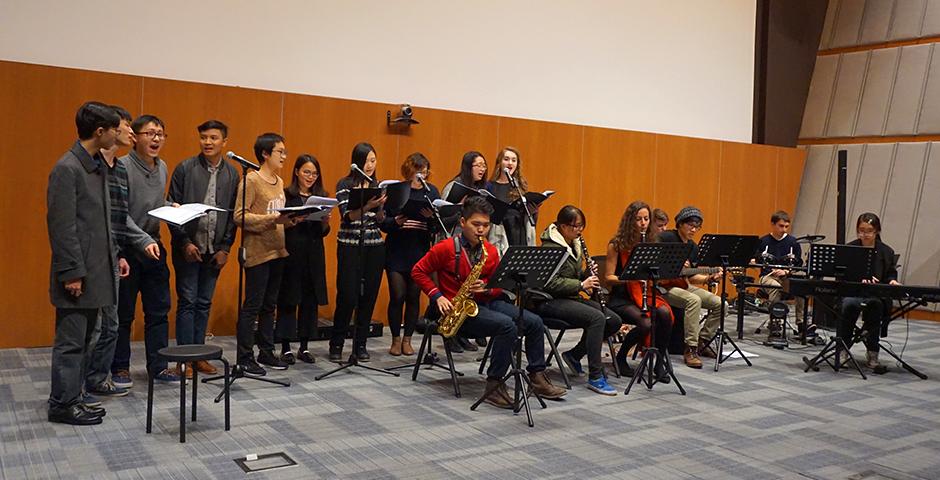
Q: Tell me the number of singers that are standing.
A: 10